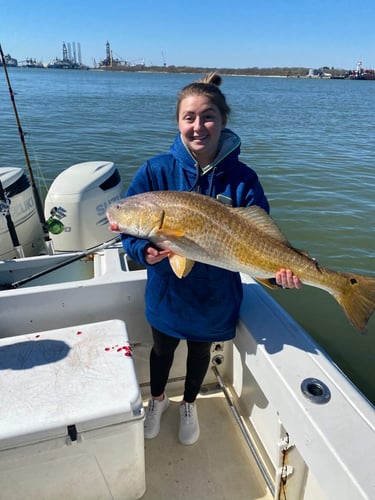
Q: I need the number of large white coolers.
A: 1